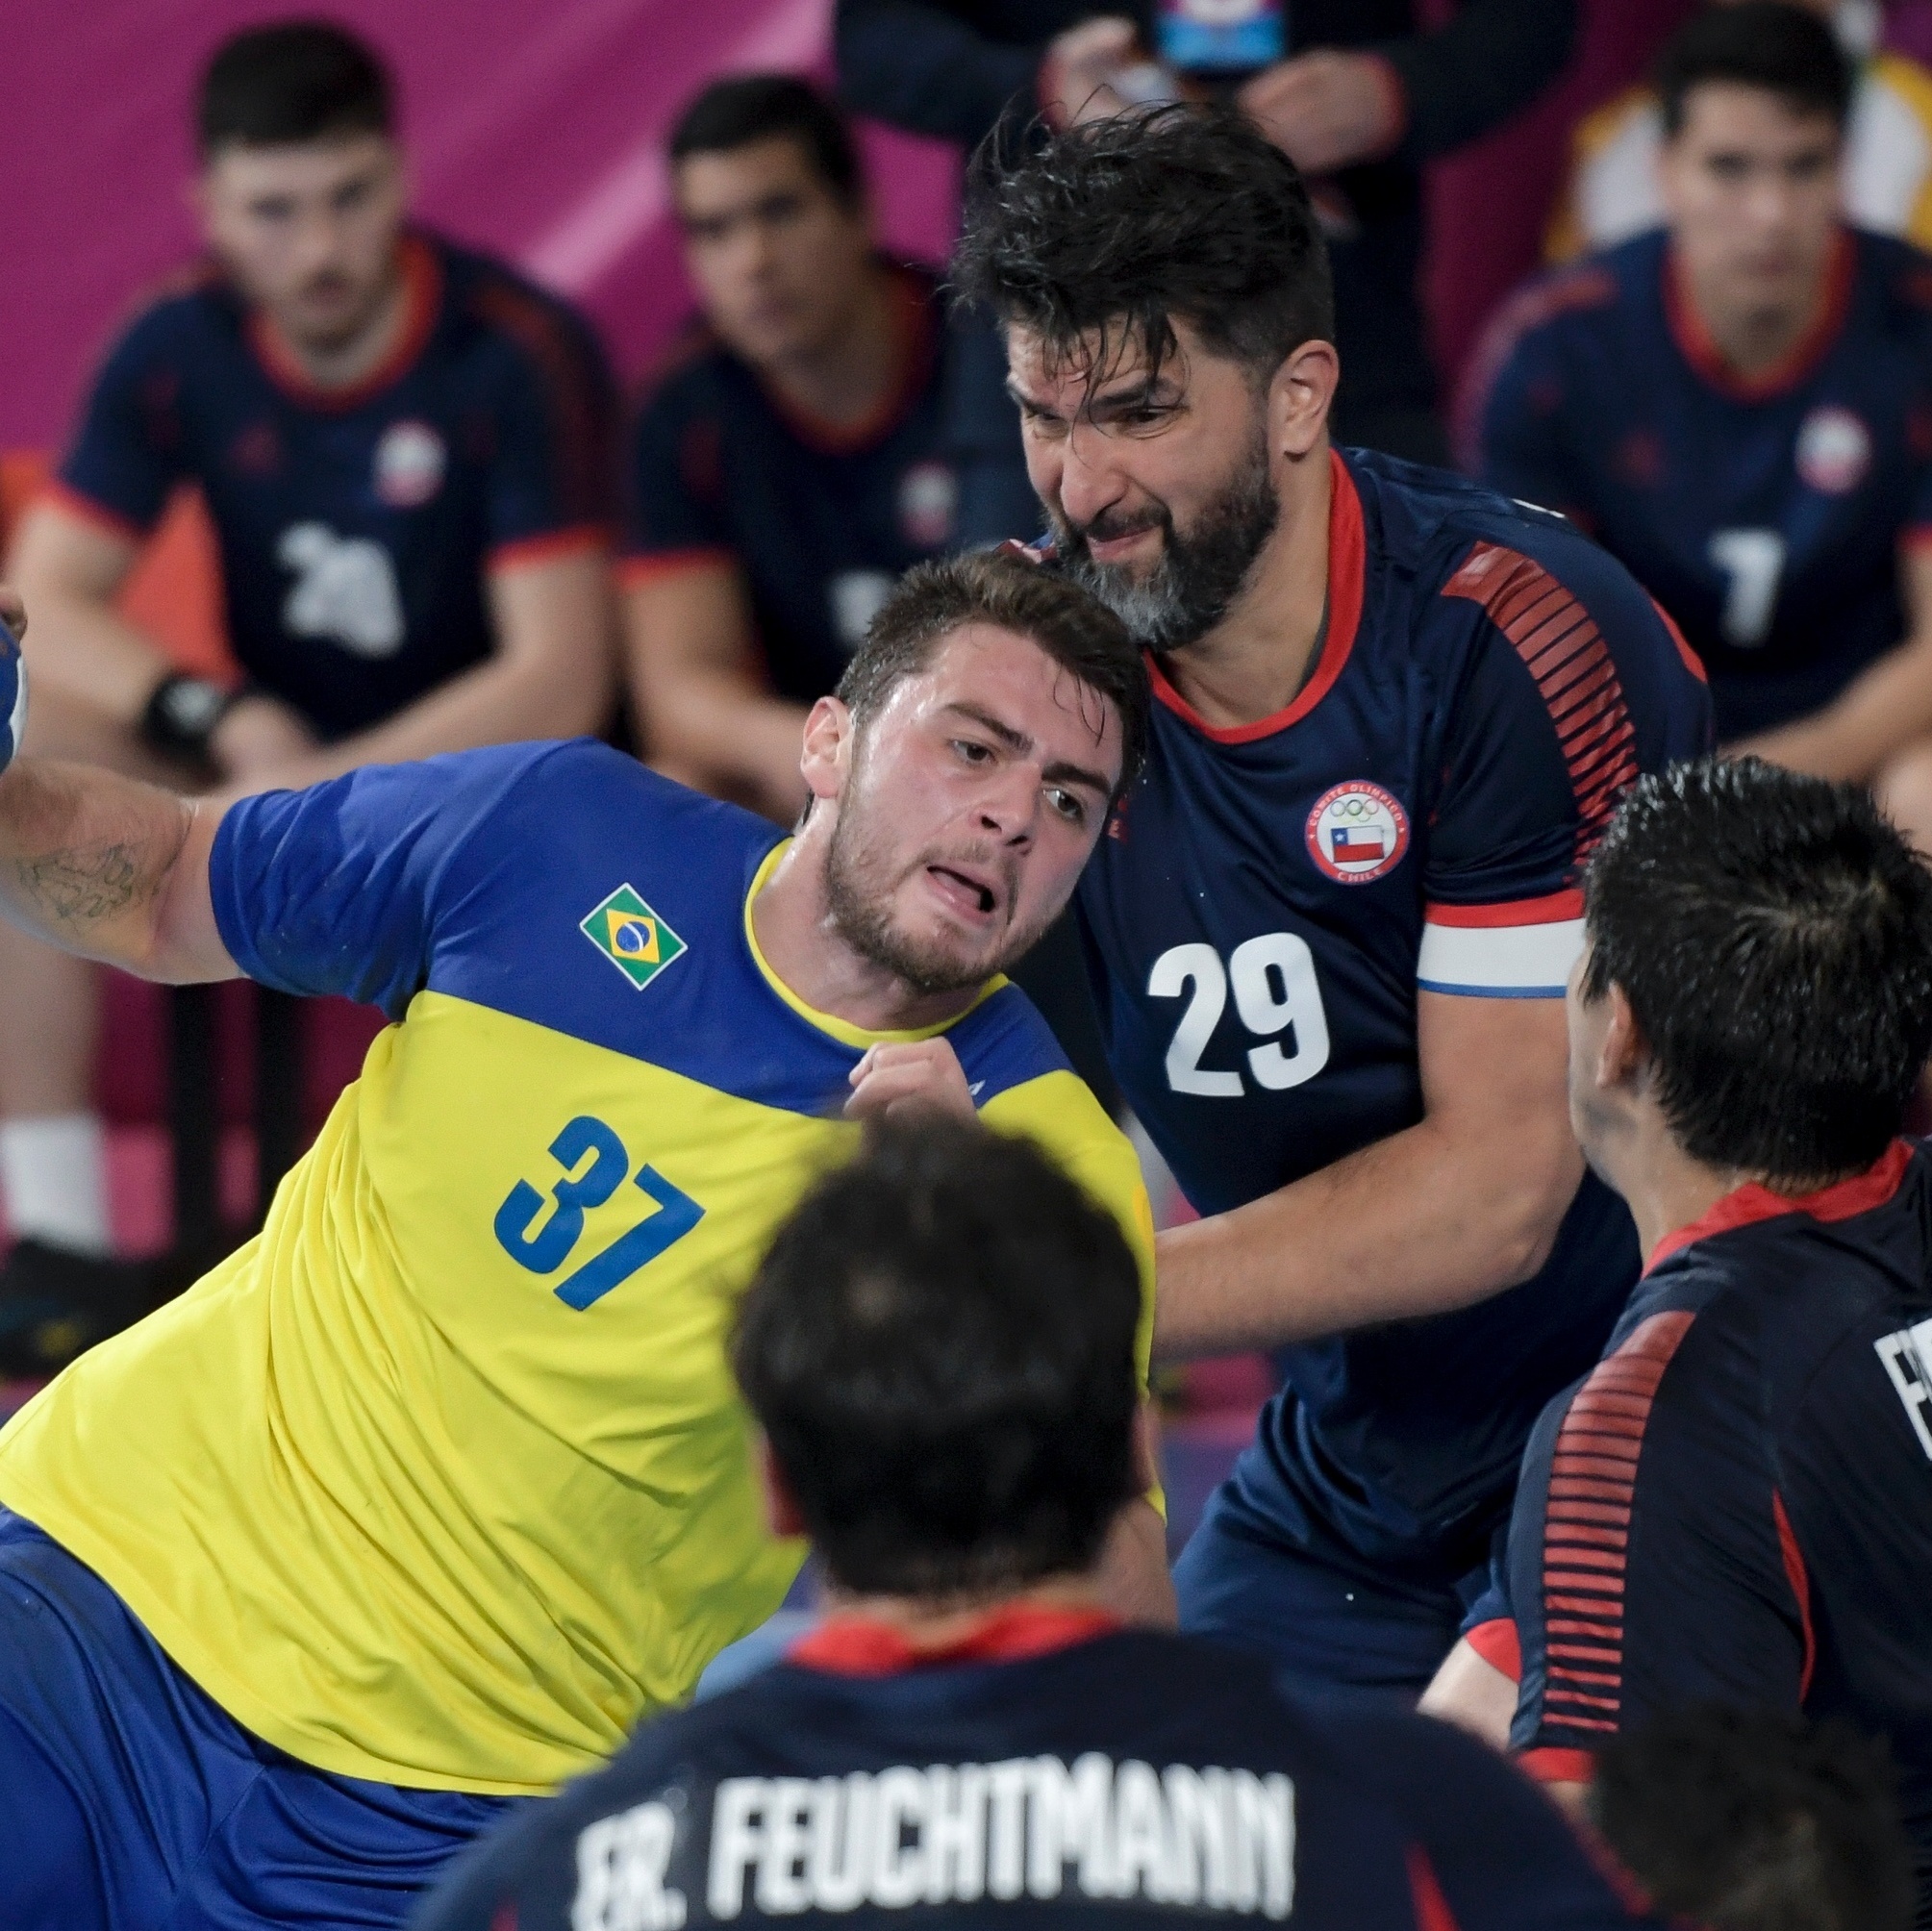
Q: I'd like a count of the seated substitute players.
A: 3